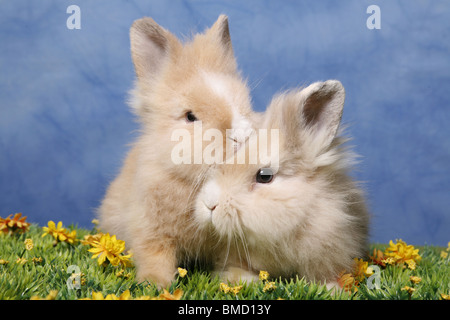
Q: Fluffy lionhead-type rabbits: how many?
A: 2